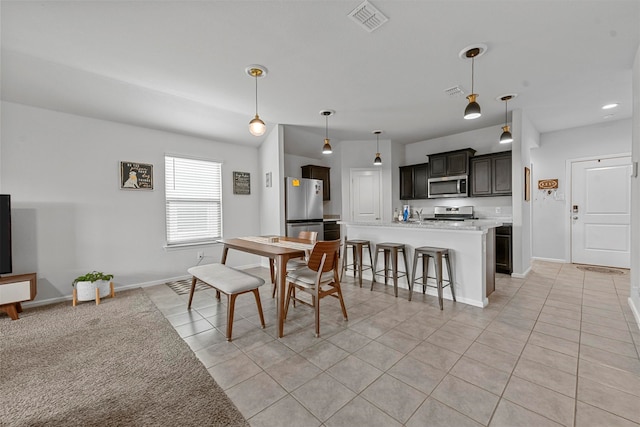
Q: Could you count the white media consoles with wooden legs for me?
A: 1